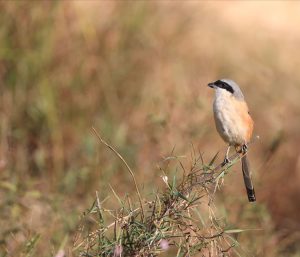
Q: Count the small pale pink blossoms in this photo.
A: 3